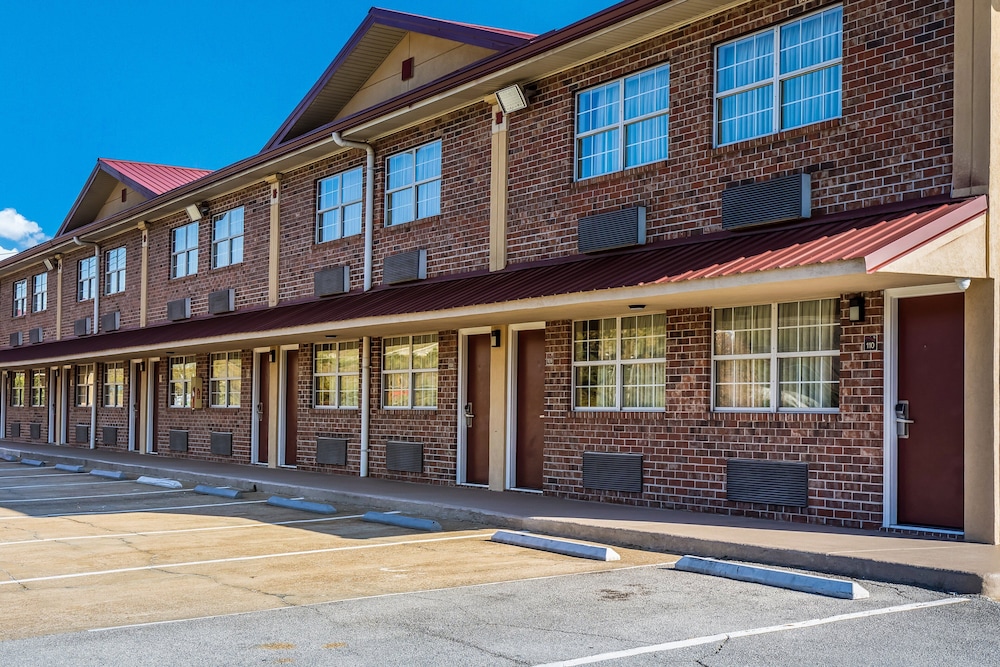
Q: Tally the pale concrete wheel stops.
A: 10